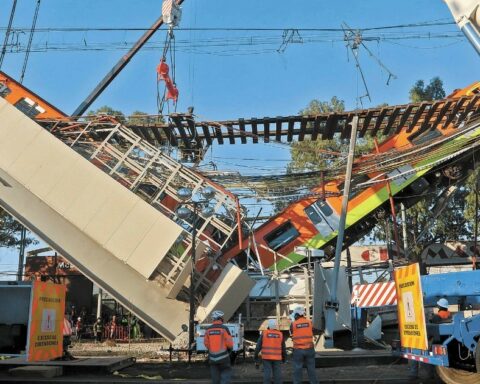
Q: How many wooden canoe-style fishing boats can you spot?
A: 0